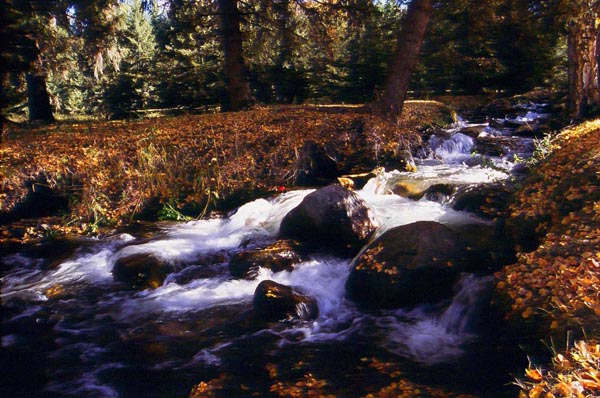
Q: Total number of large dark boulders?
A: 2